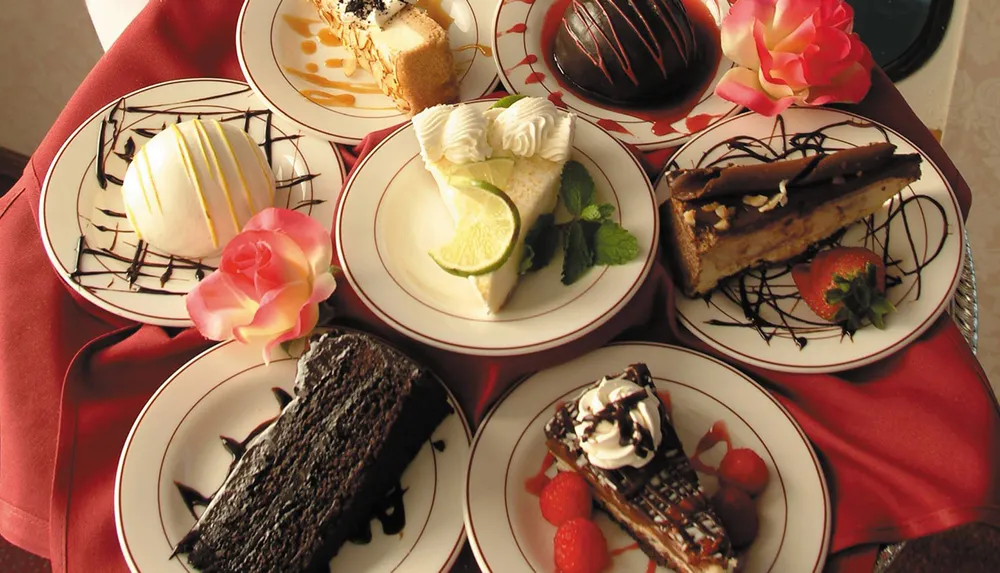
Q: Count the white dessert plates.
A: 7